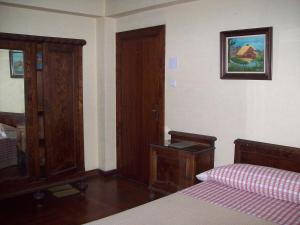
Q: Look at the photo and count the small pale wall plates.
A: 2